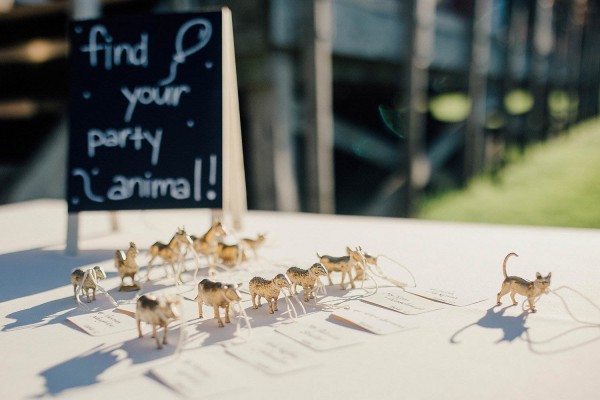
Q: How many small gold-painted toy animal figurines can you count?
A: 13